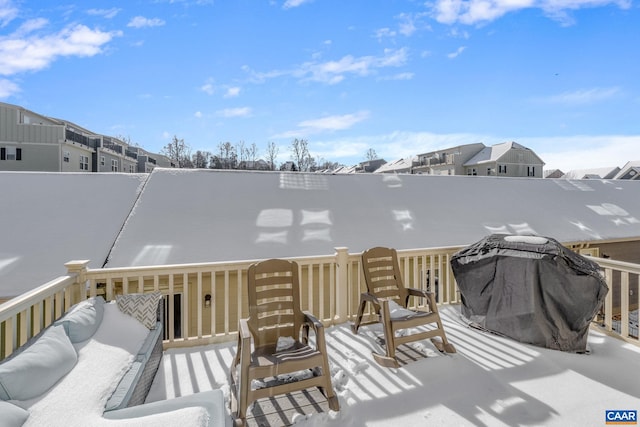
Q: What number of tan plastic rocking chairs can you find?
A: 2